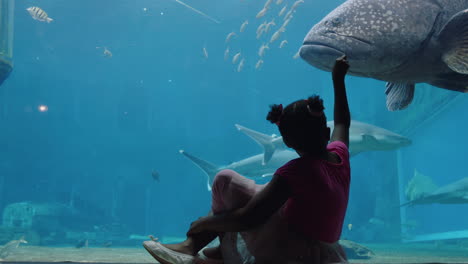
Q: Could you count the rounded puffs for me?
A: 2